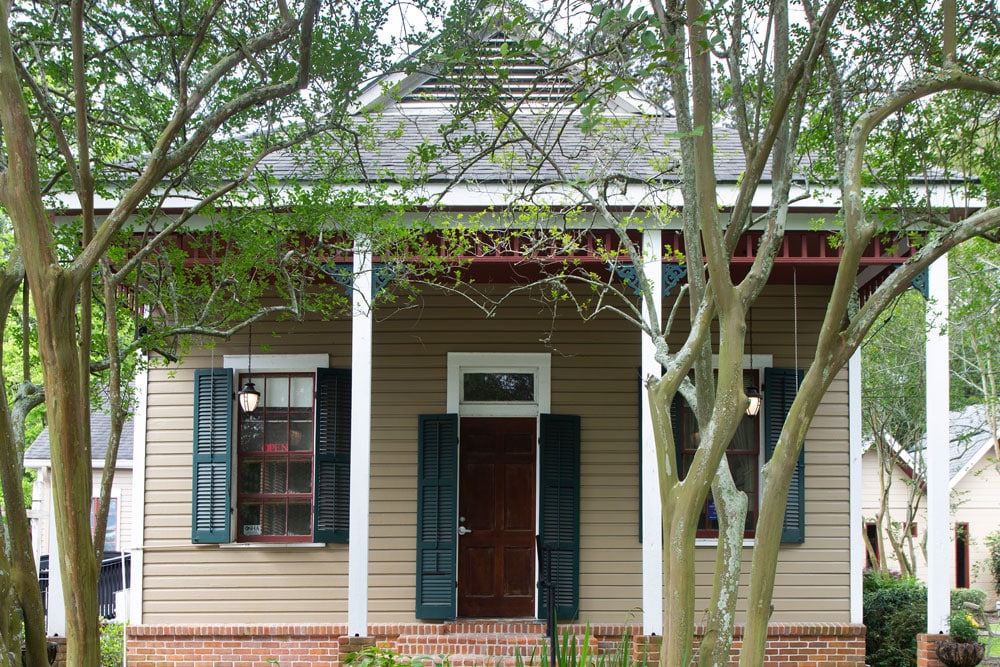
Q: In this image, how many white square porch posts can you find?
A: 4